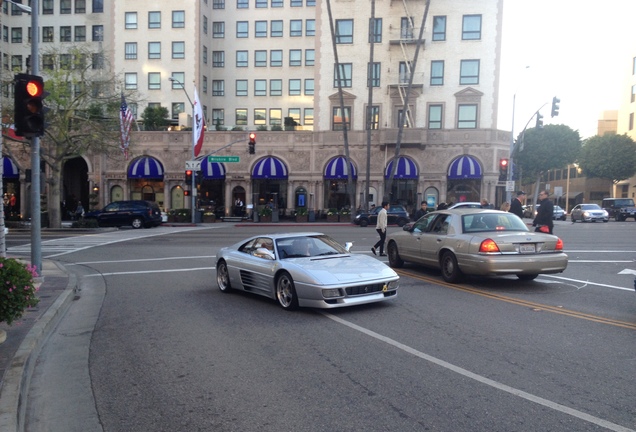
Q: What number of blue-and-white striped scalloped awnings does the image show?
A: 7